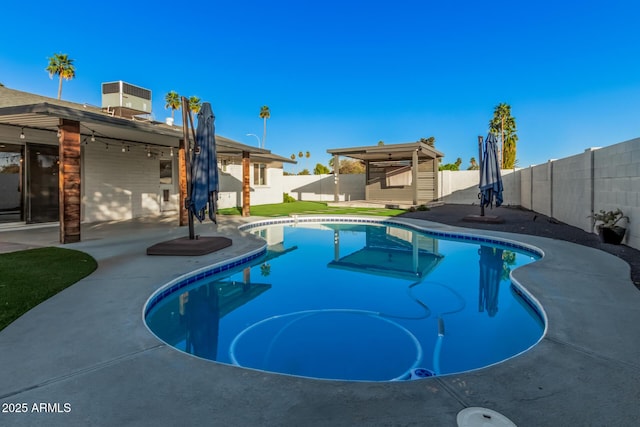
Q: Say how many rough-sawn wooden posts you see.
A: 3